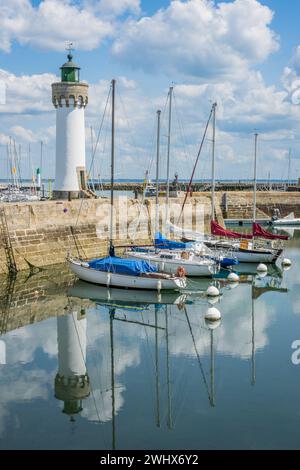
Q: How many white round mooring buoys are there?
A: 5